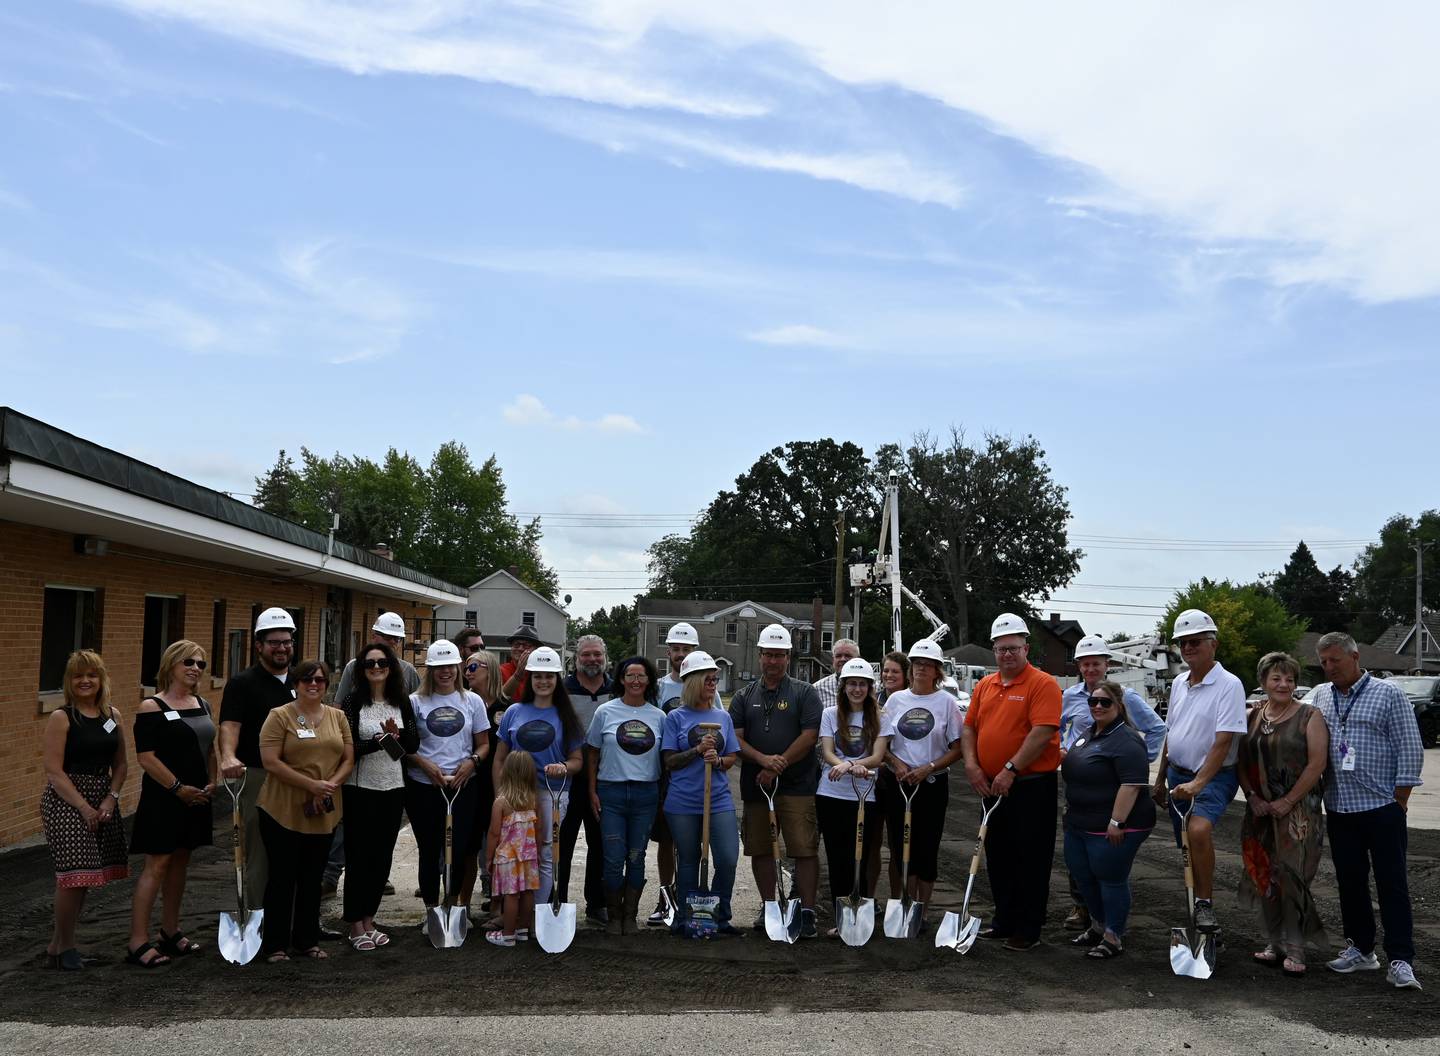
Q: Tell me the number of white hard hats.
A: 12